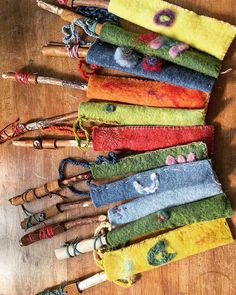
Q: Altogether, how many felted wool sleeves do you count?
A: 11